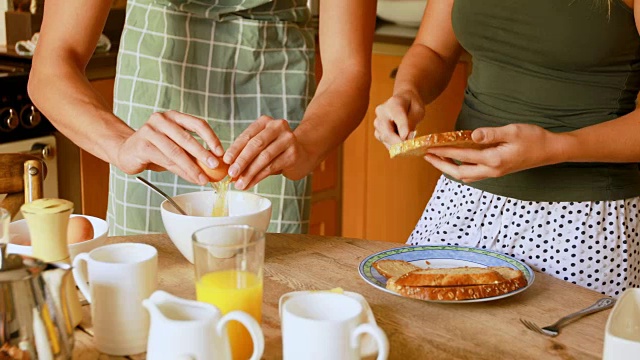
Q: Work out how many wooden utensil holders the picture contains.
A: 1